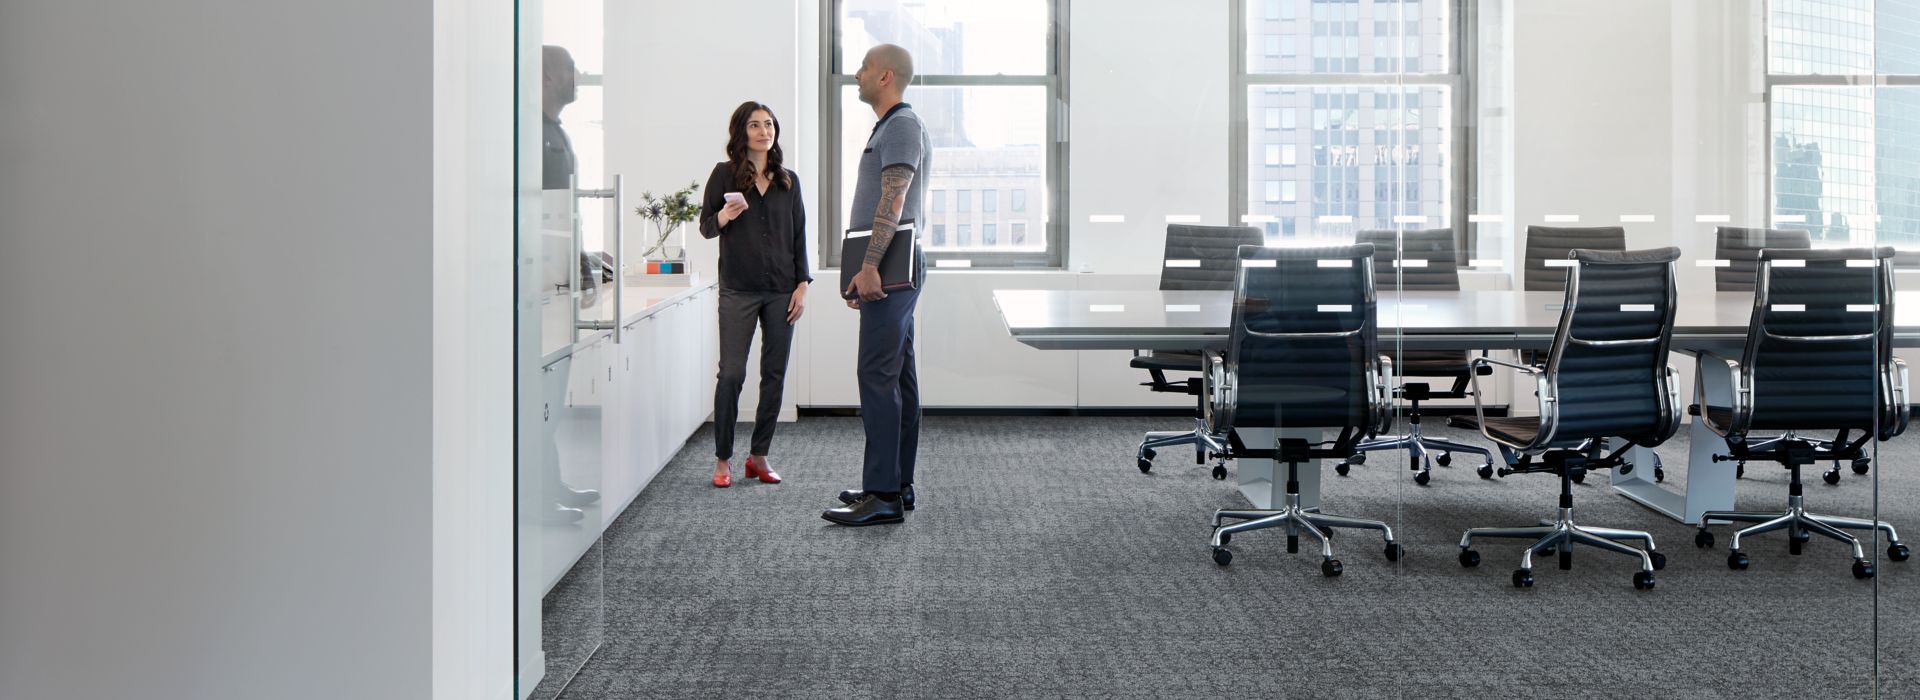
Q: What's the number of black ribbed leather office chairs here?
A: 7